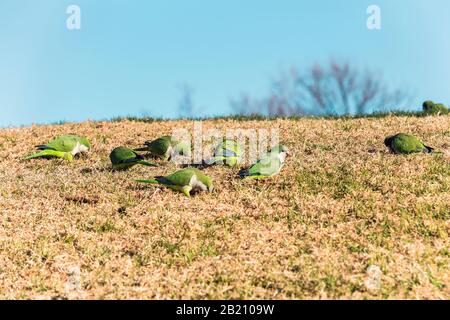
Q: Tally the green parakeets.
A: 8